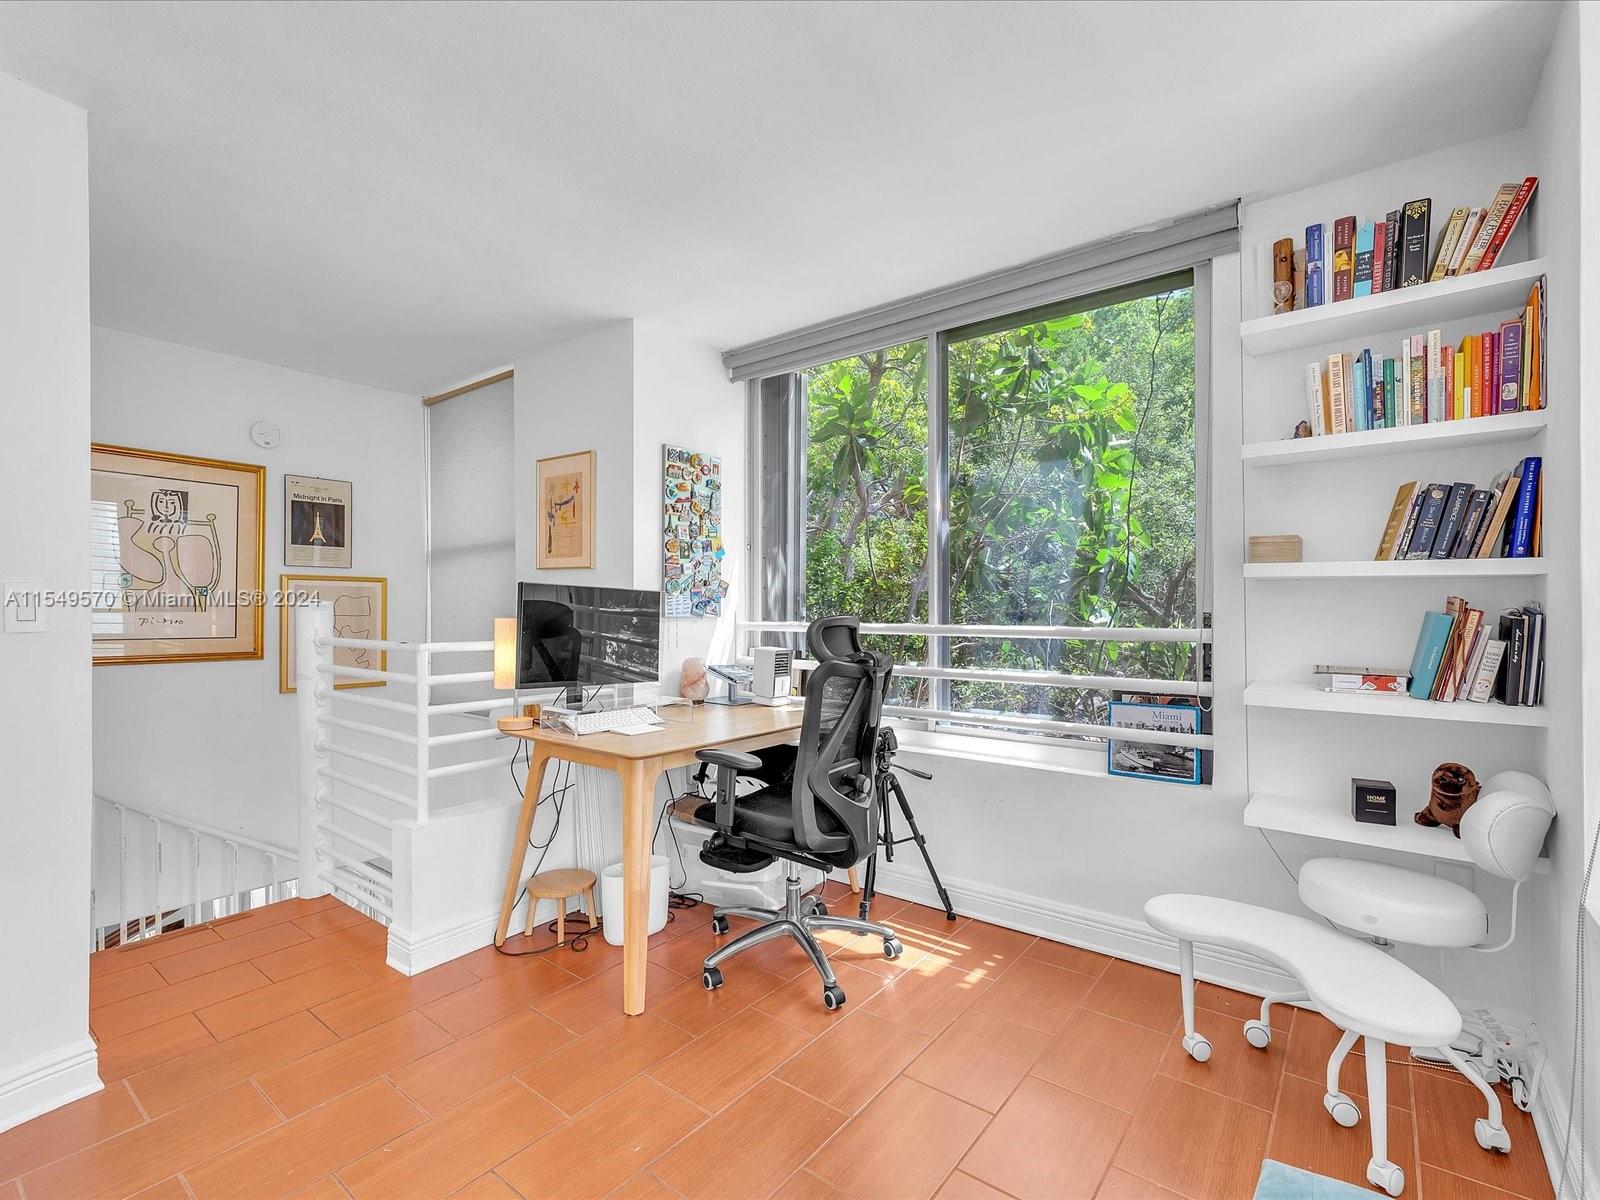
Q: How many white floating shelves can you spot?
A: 5